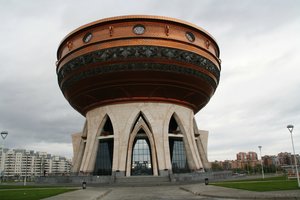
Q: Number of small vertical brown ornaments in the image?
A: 4